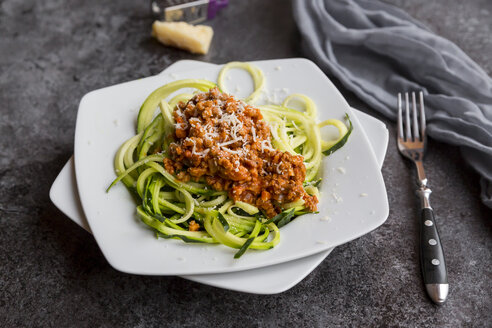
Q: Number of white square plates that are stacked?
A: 2